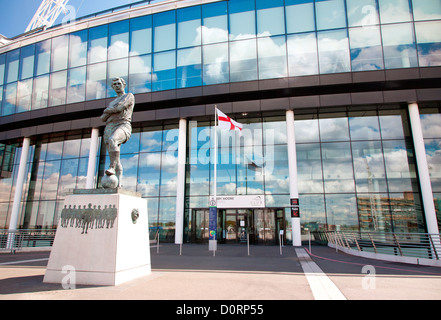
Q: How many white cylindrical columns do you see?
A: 5